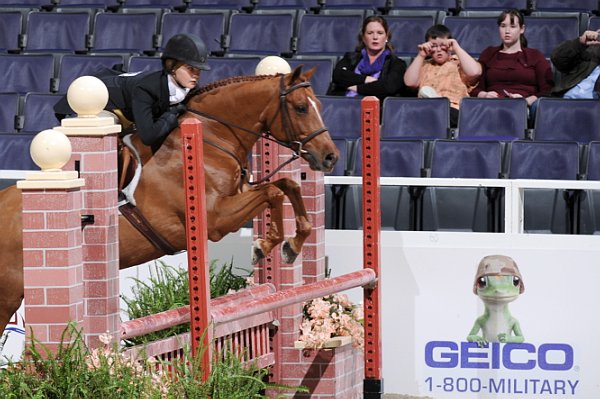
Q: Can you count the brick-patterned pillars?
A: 4